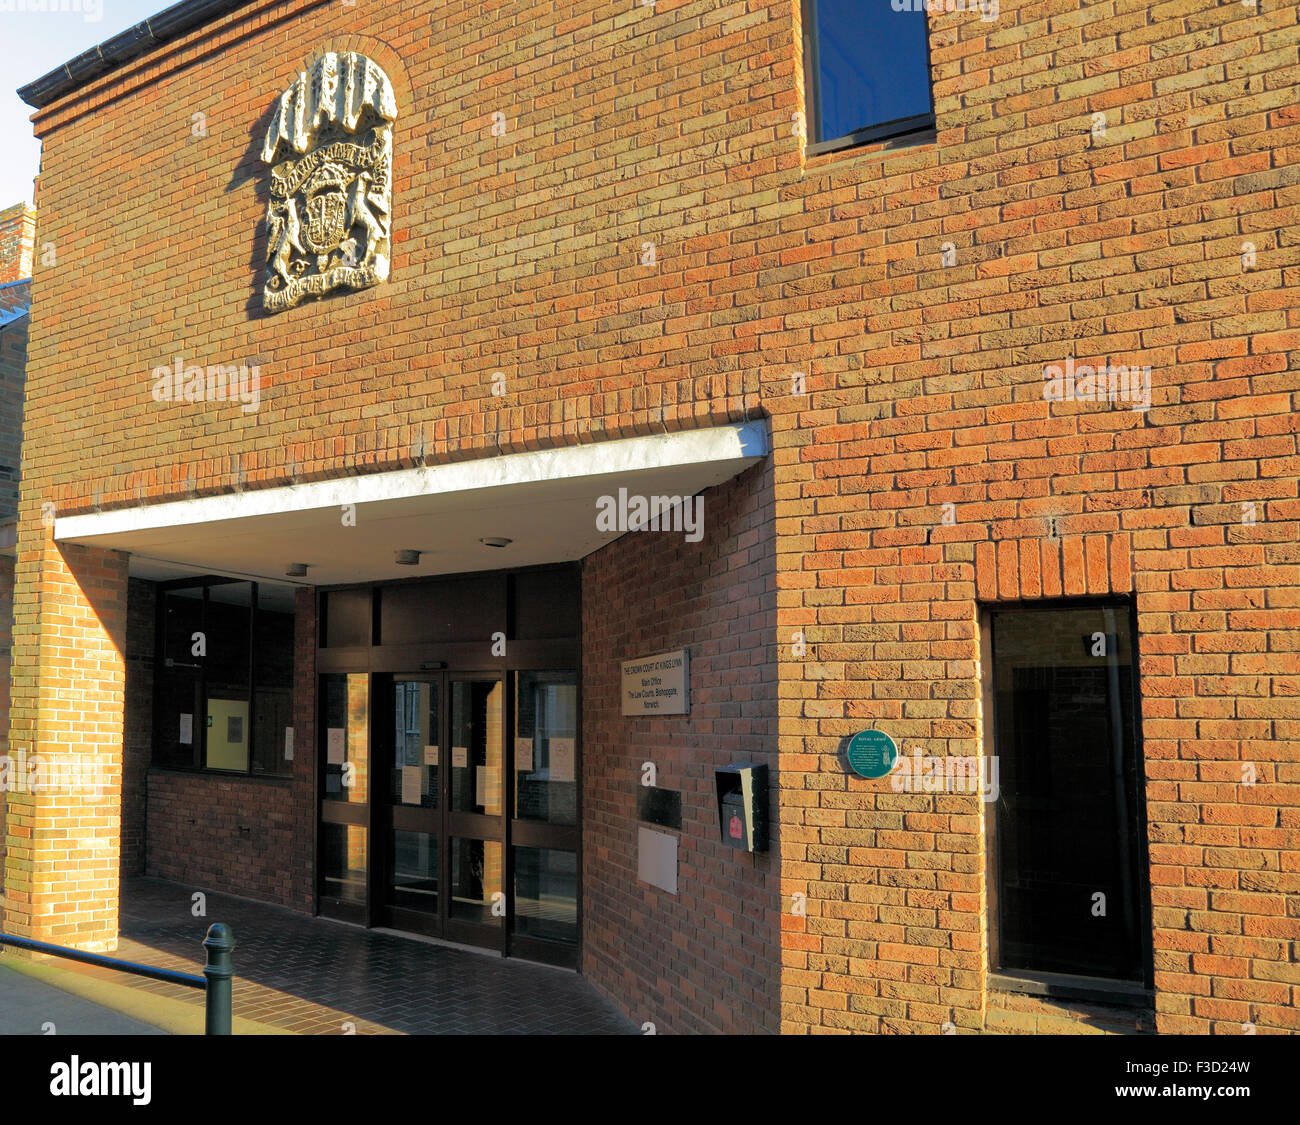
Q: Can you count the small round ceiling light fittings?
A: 3